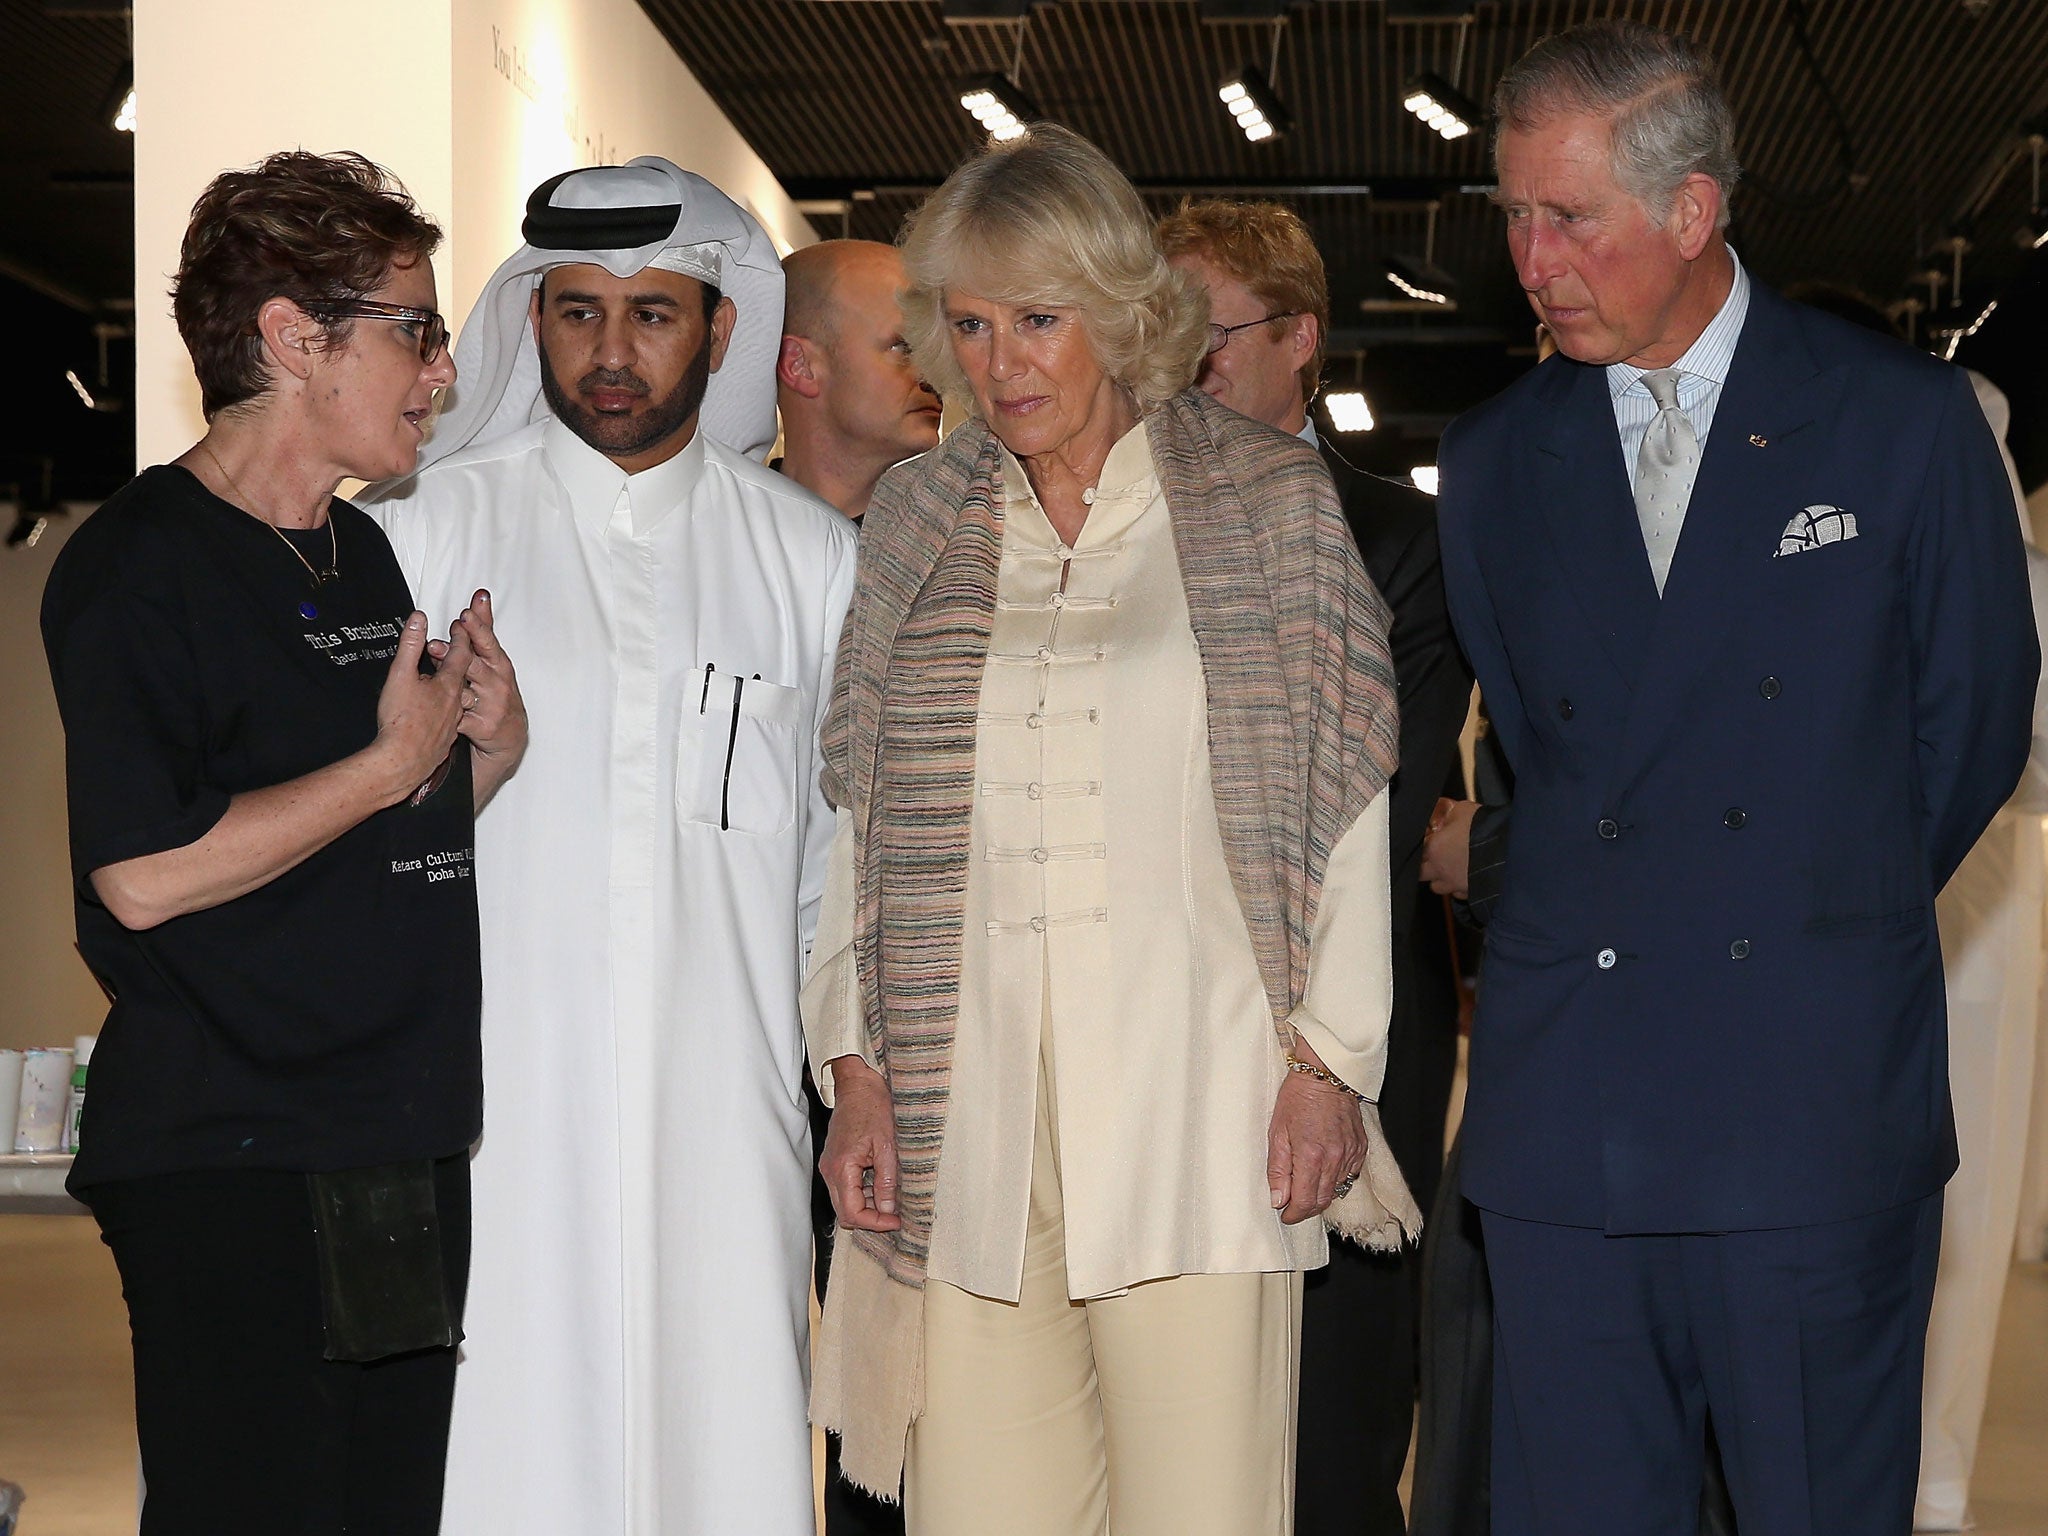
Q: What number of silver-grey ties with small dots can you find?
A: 1